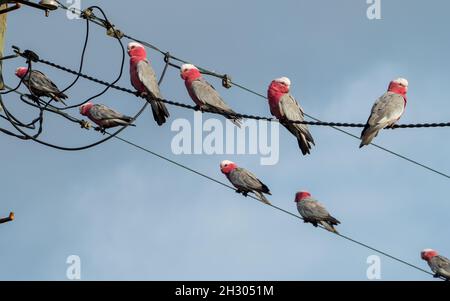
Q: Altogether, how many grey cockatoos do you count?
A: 9